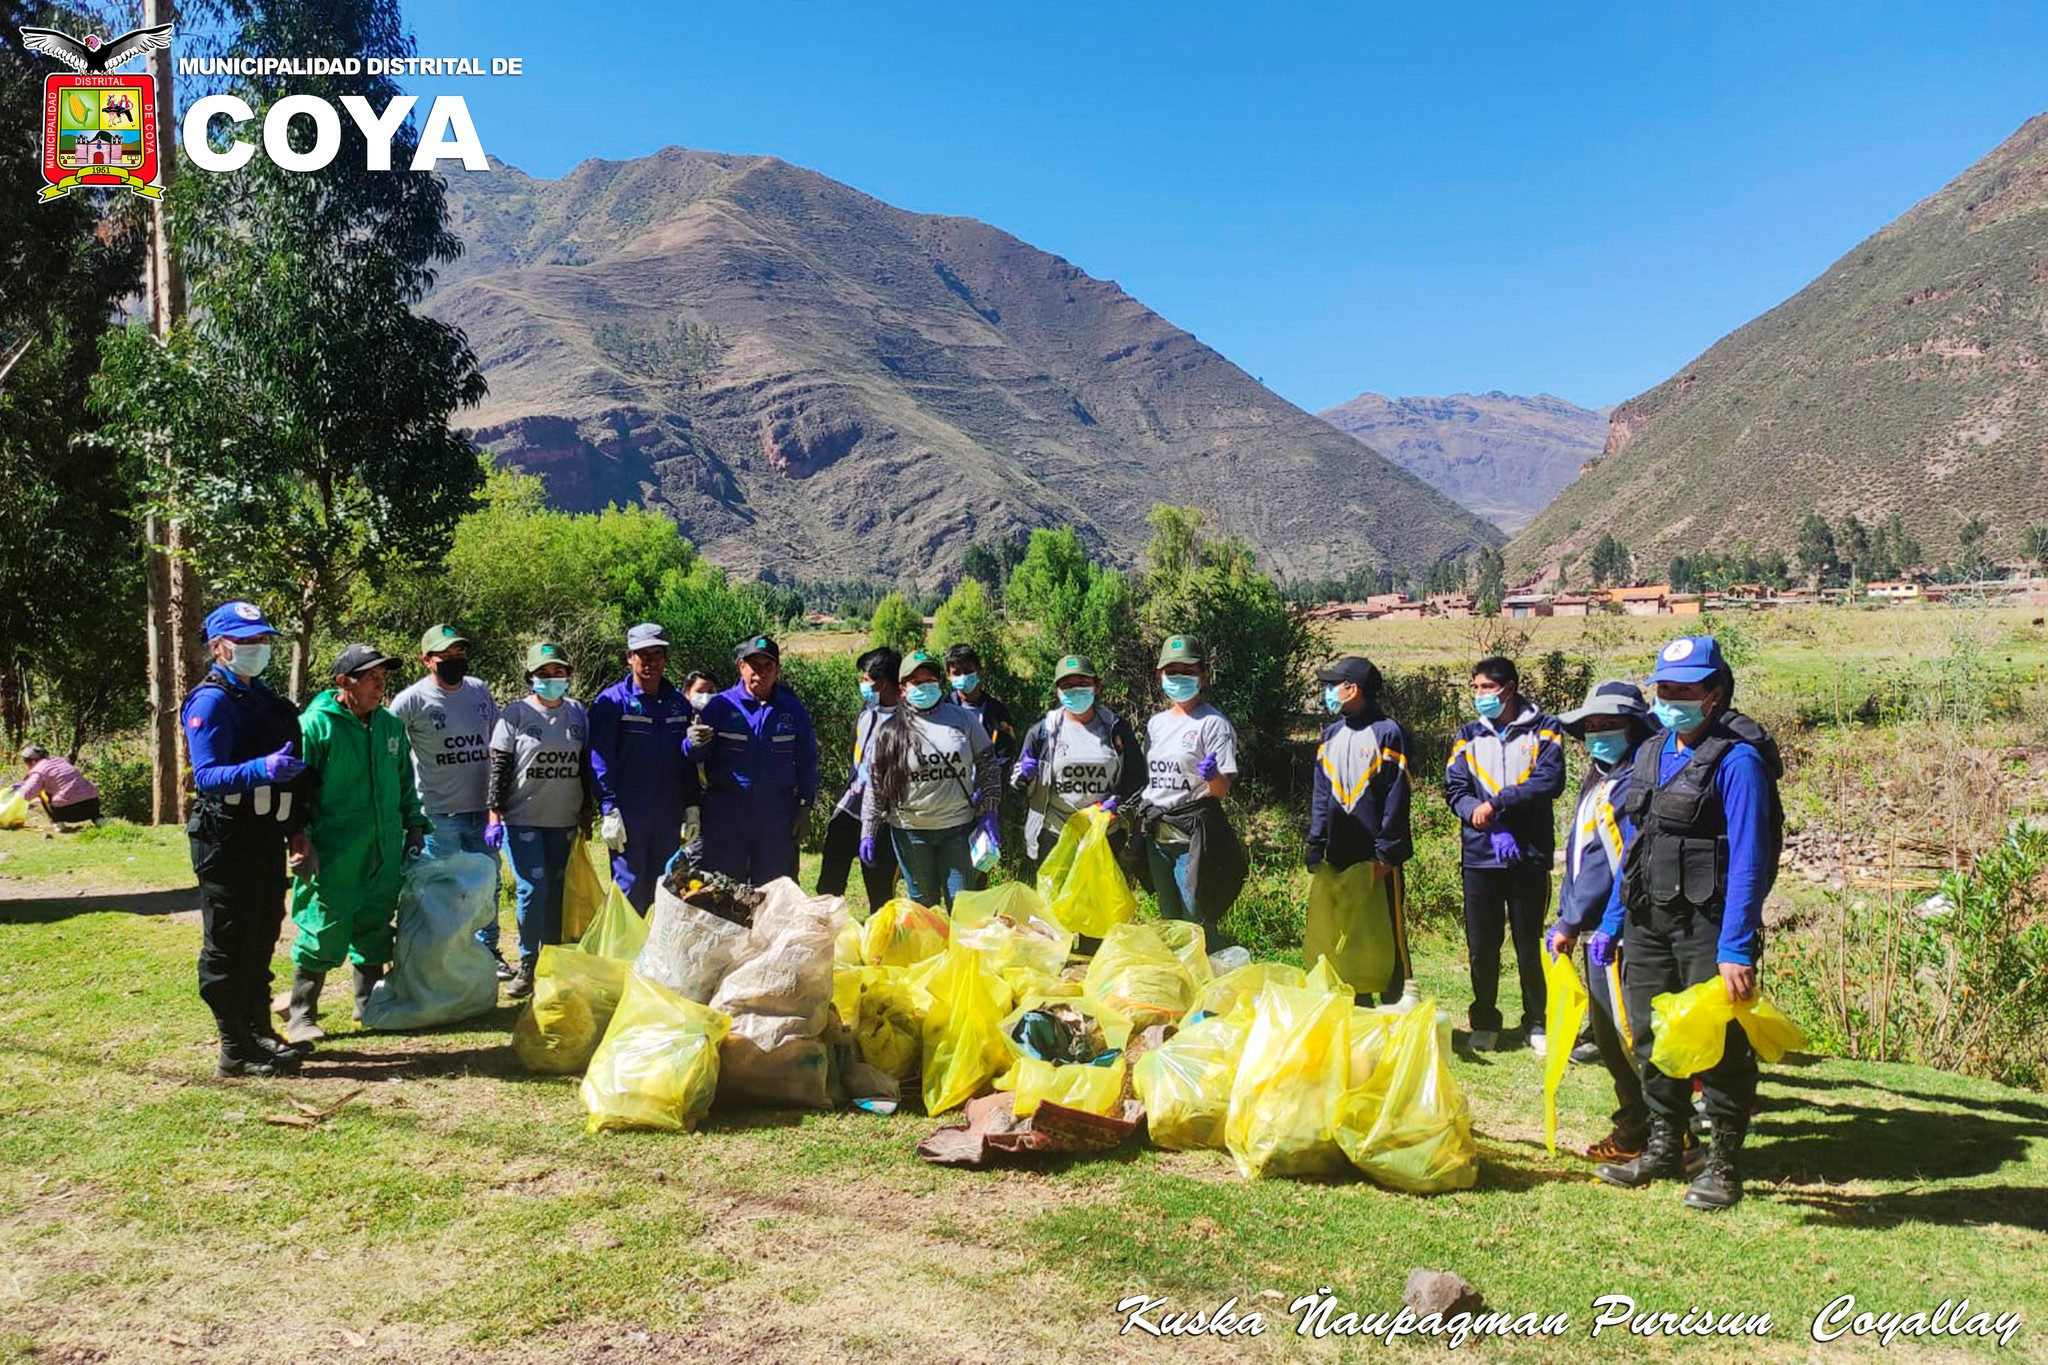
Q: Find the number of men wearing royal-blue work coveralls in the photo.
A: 2